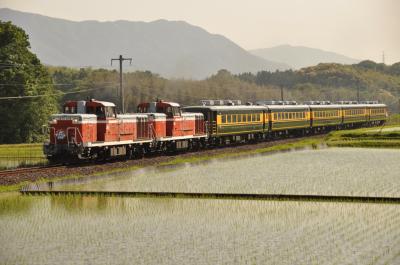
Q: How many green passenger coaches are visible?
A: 5